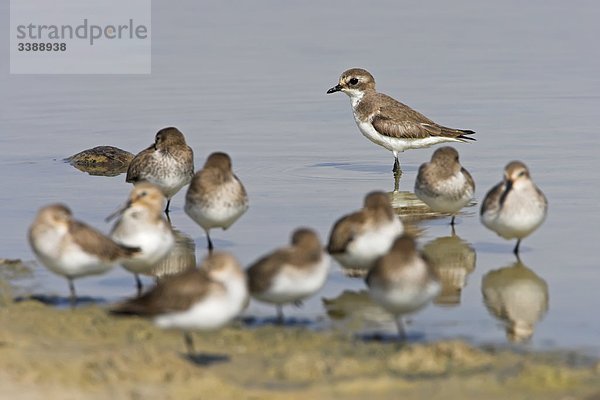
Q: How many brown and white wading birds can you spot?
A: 11